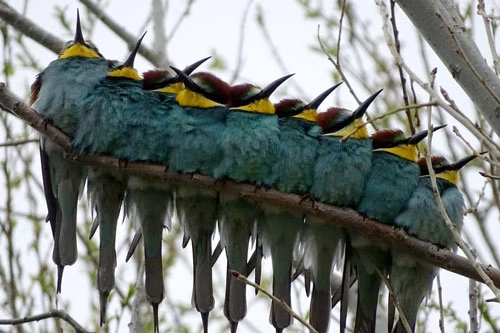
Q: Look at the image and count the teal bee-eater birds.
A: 9